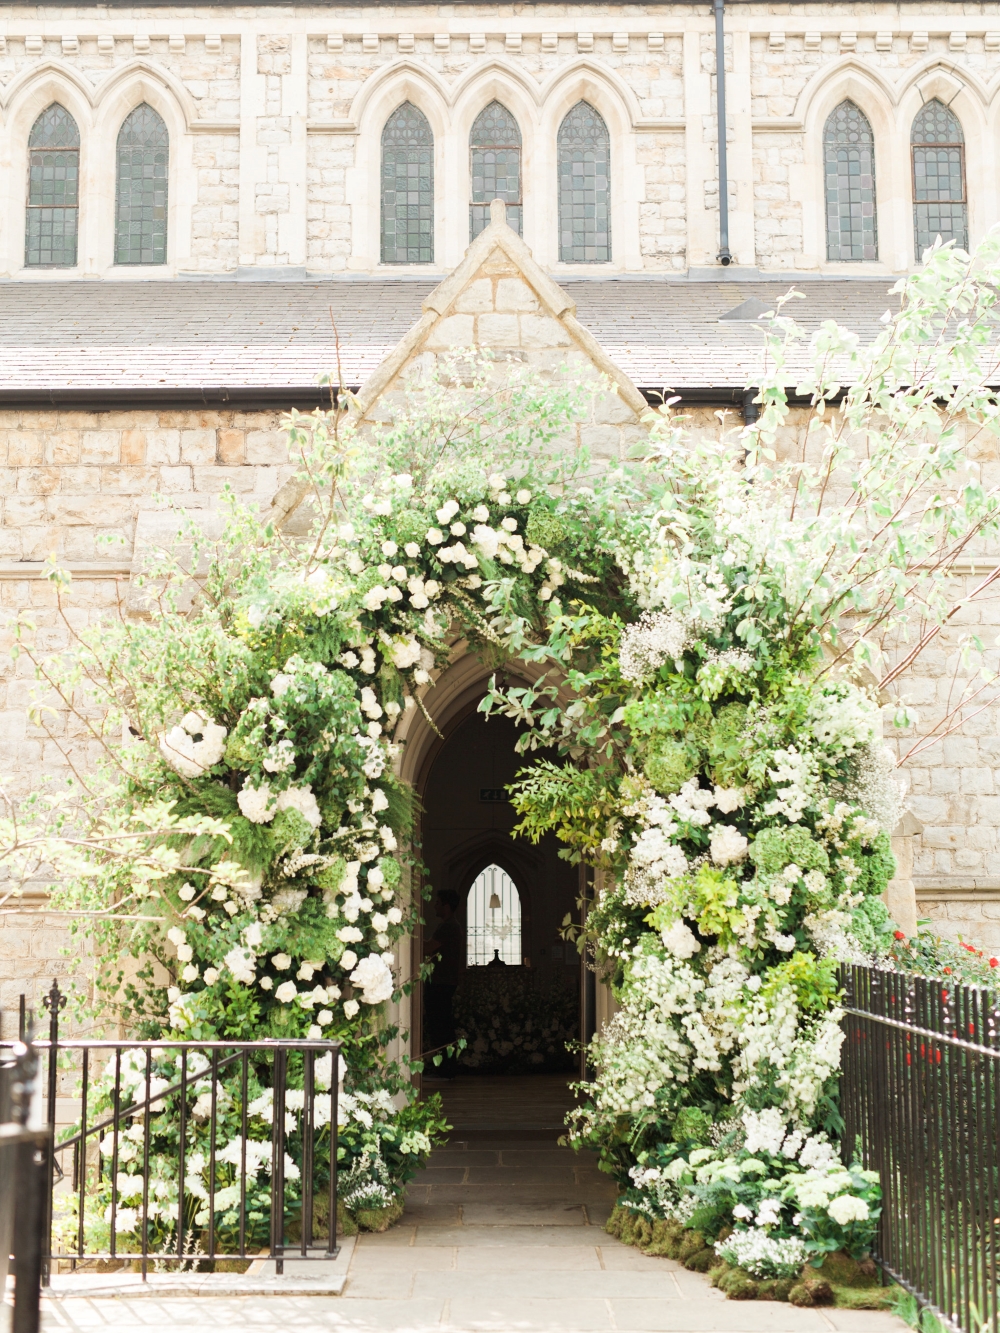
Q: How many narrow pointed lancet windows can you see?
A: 7